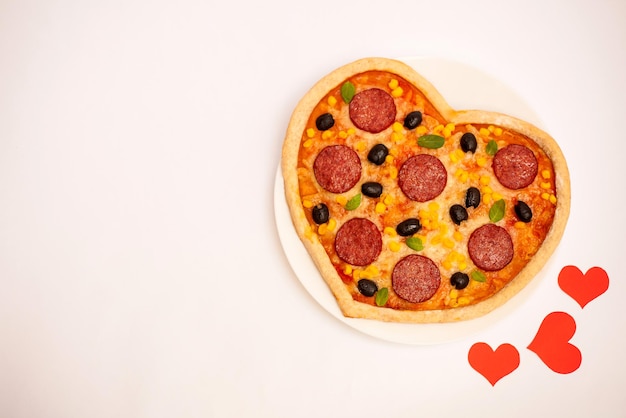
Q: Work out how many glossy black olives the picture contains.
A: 12